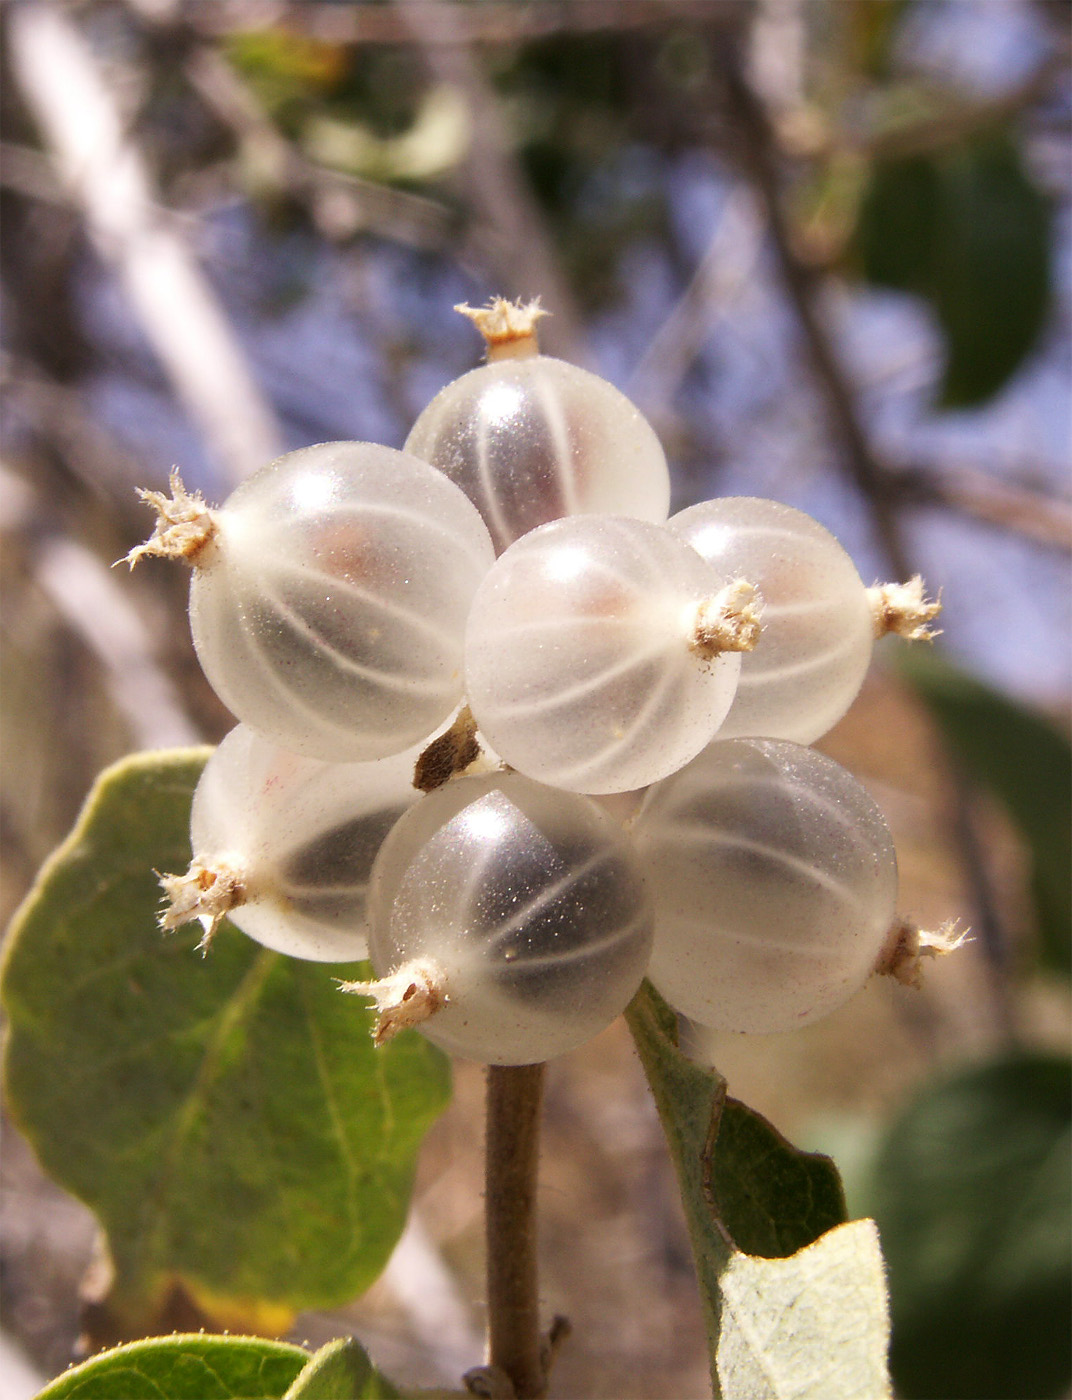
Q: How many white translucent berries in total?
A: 7